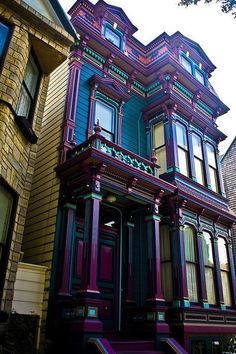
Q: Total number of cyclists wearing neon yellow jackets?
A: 0